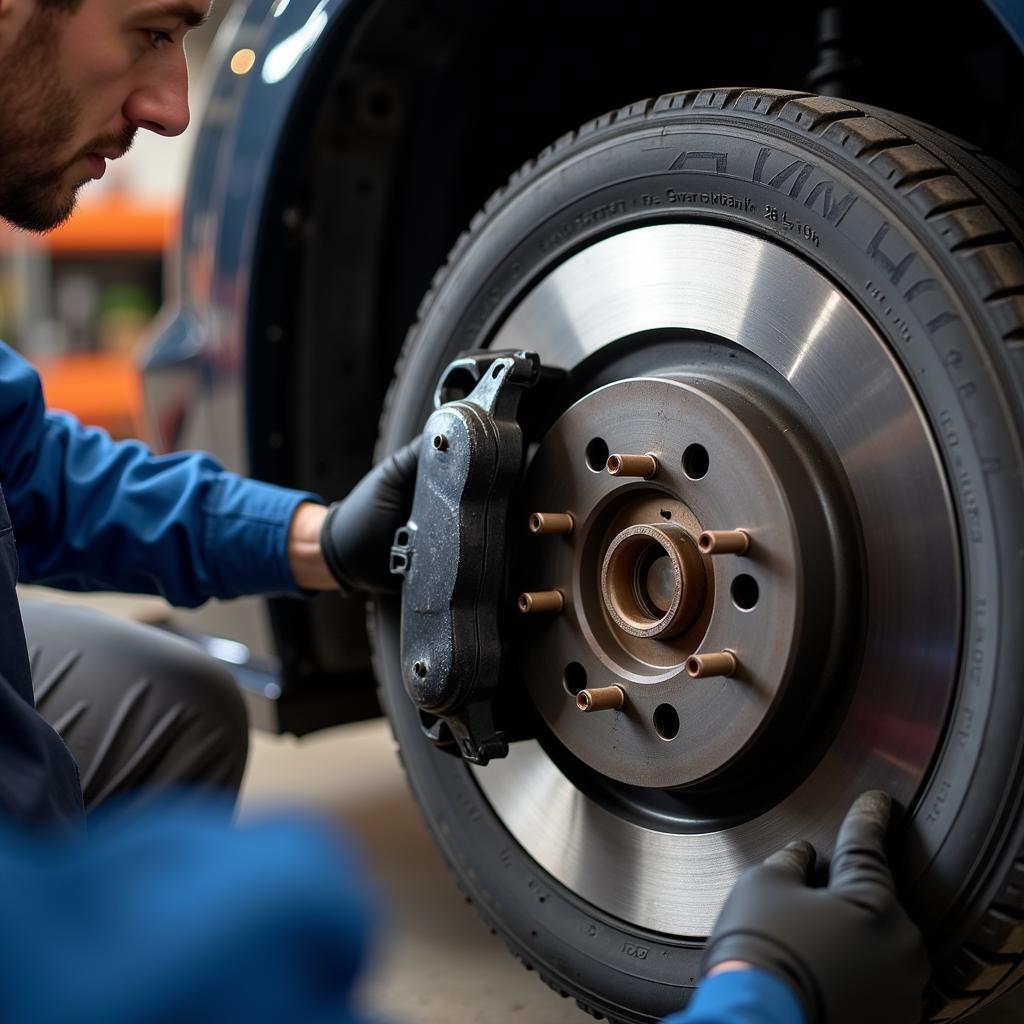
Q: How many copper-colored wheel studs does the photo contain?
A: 6